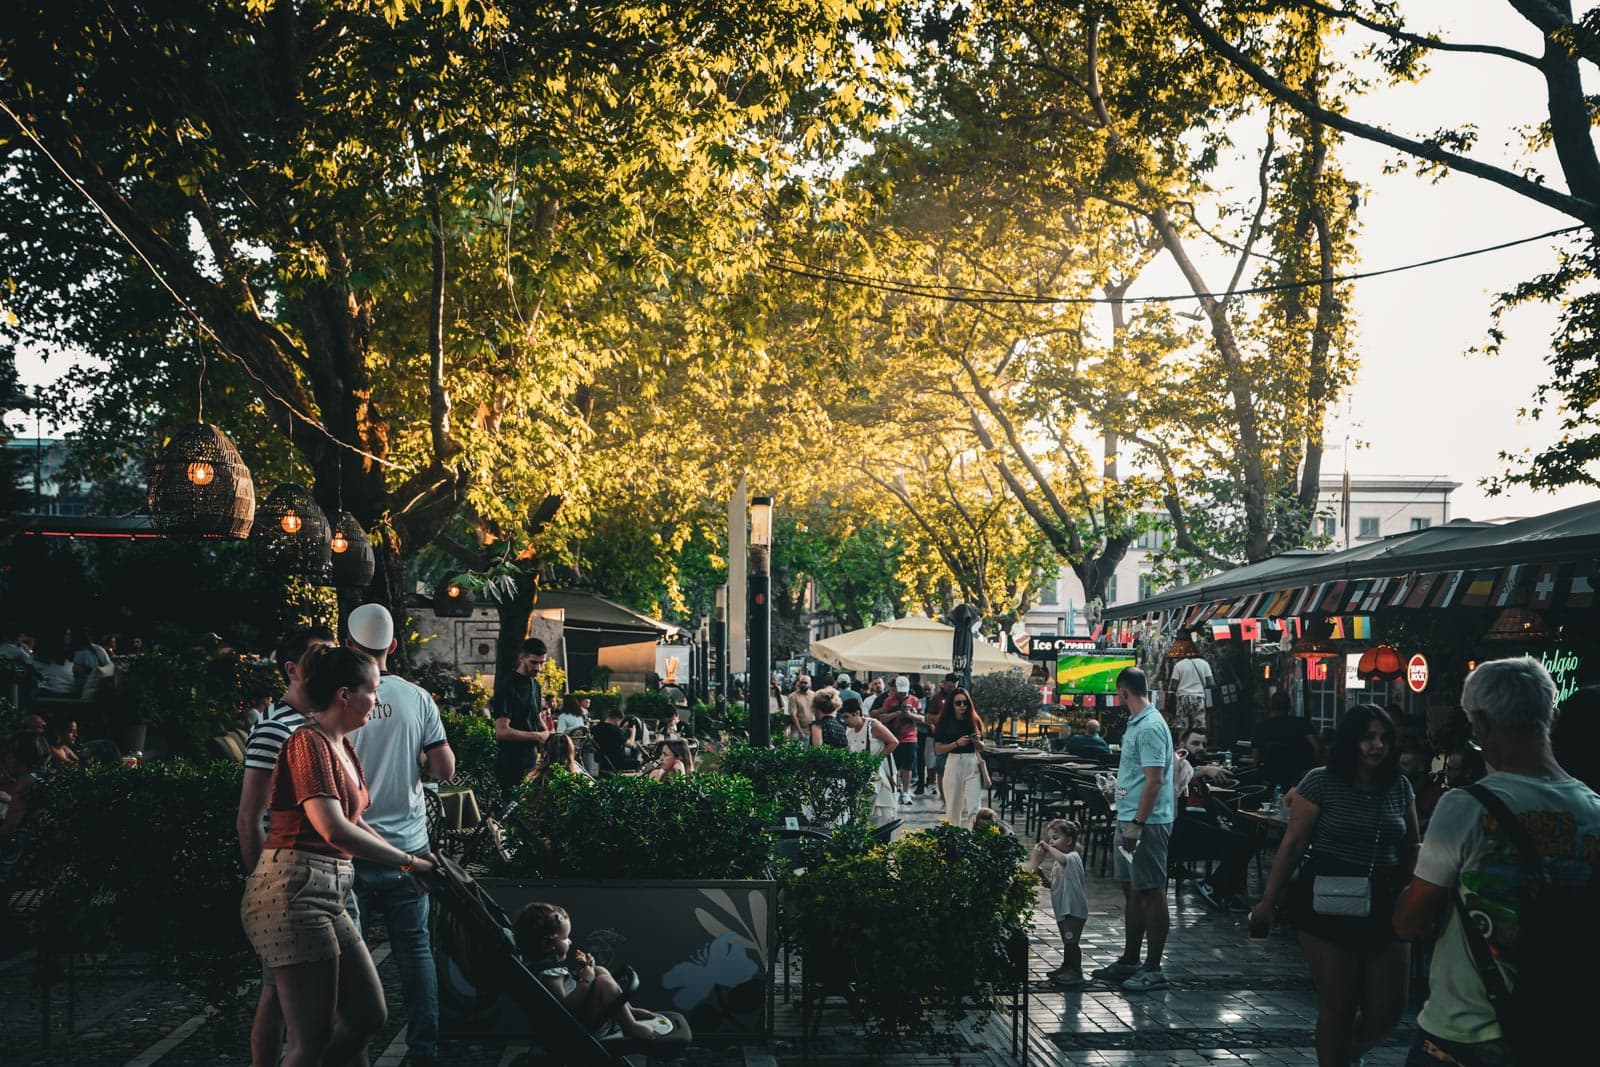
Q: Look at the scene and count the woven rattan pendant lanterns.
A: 4